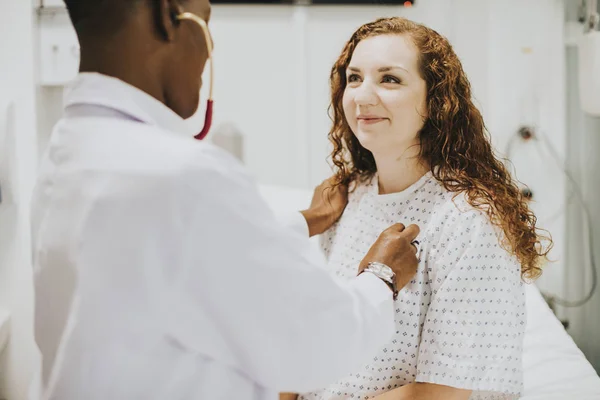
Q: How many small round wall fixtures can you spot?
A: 2